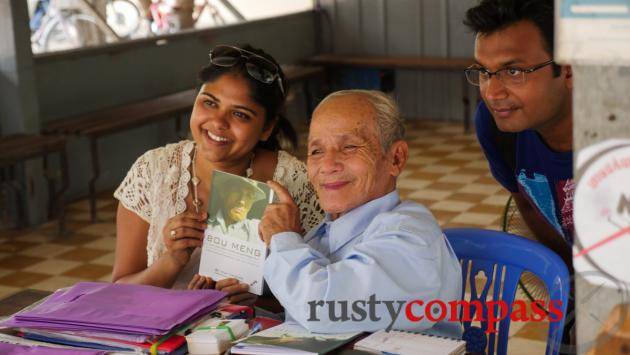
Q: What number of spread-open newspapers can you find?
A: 0